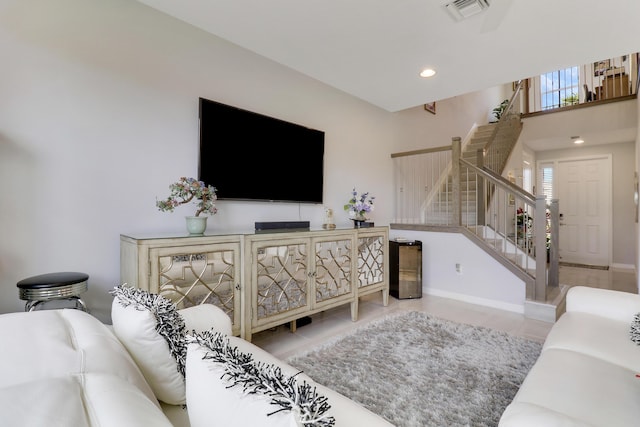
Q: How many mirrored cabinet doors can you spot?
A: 4